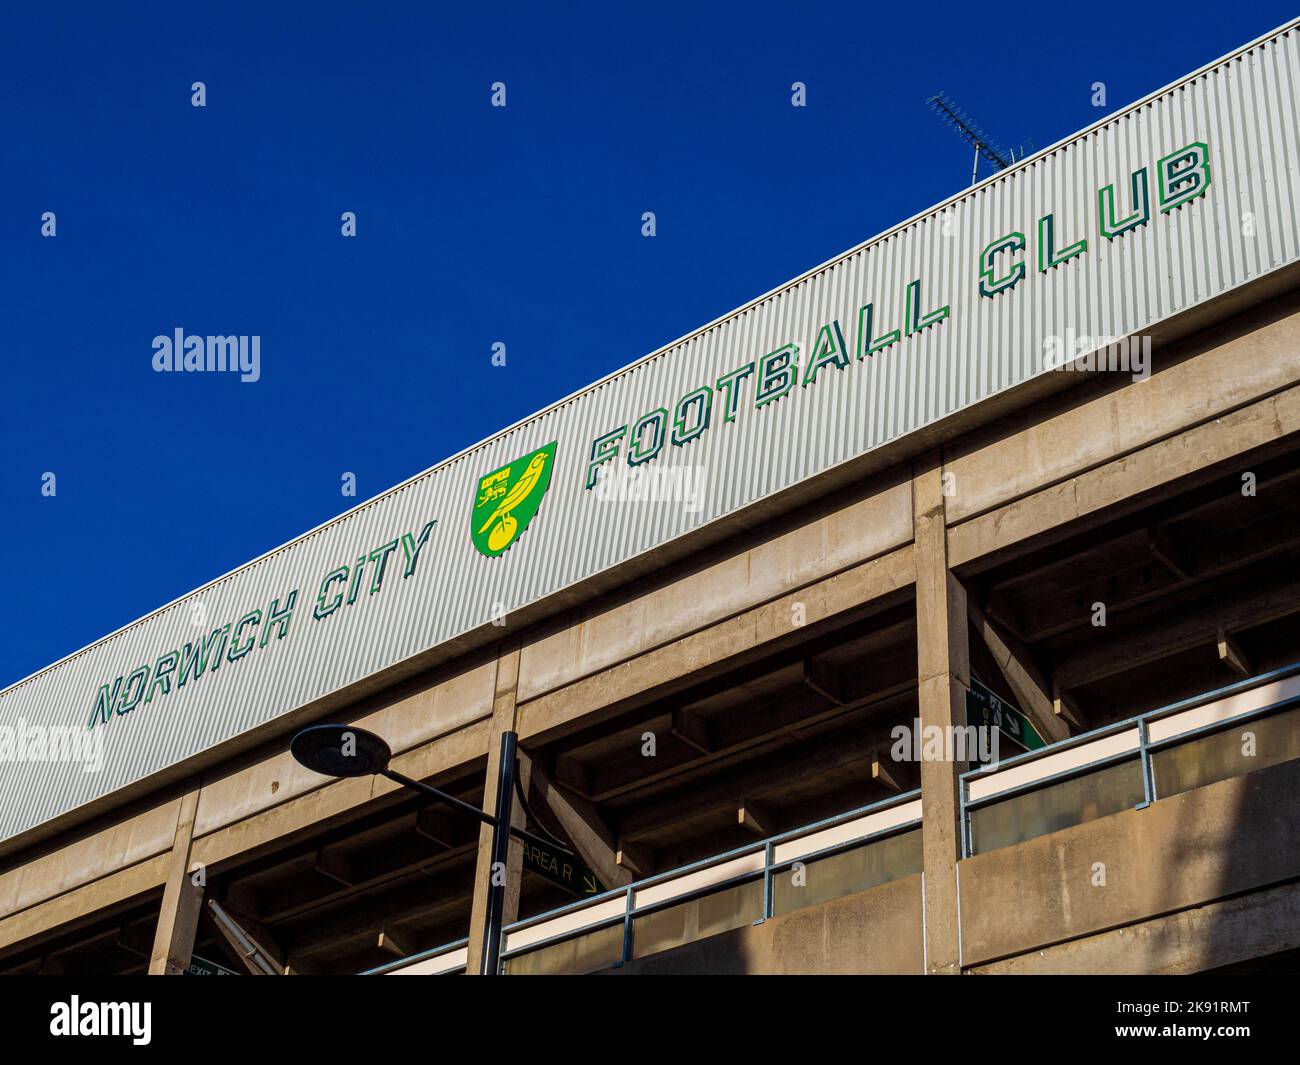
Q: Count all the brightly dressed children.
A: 0